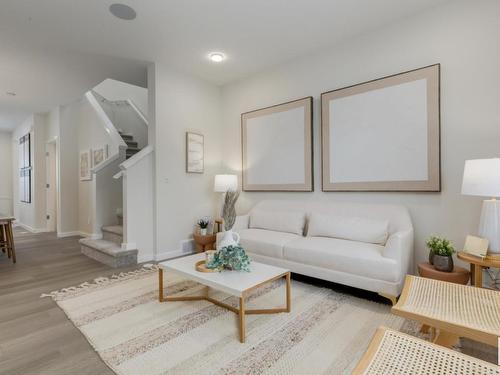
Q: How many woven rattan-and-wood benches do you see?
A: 2